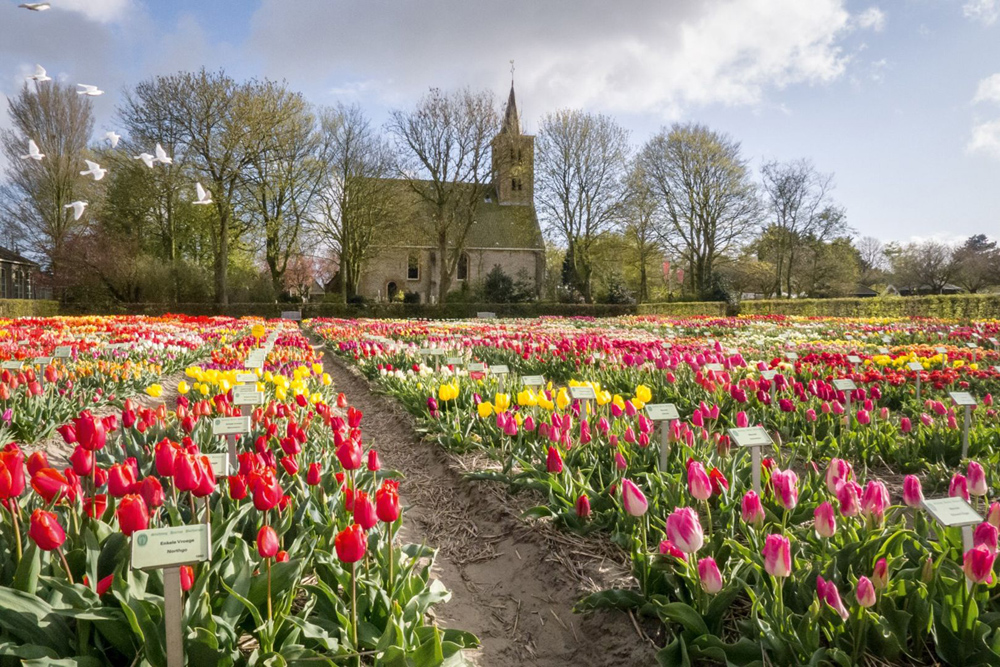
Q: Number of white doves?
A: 10